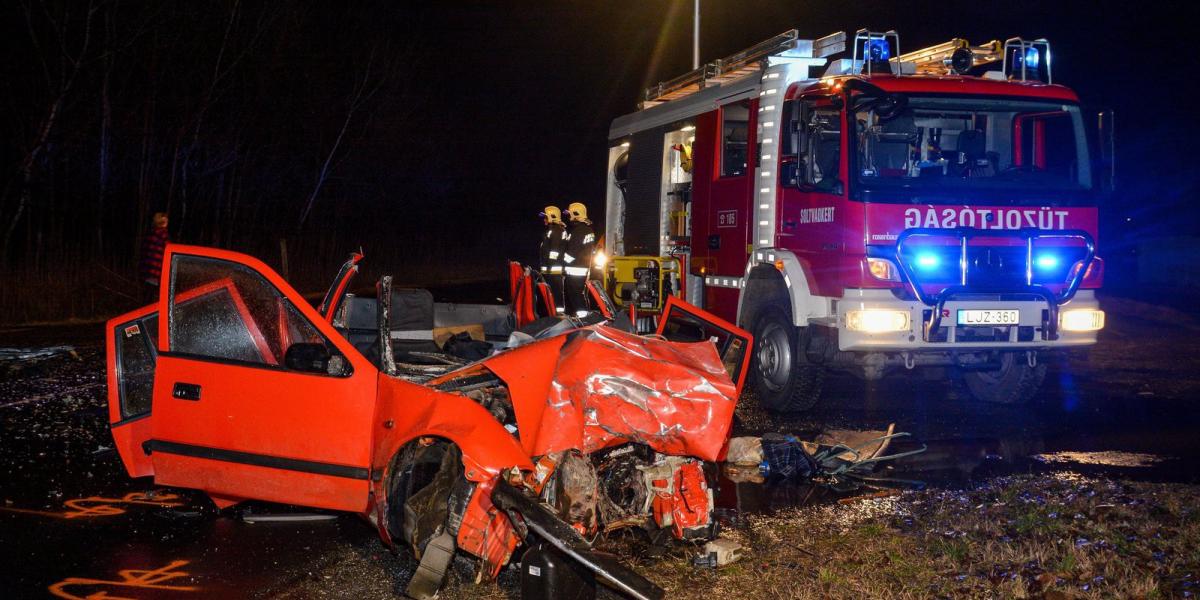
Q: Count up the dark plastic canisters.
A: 1